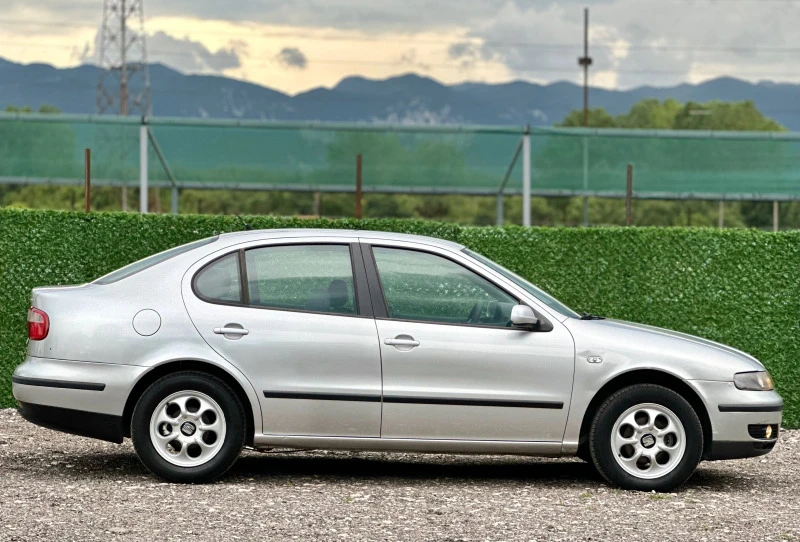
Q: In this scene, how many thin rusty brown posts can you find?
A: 3